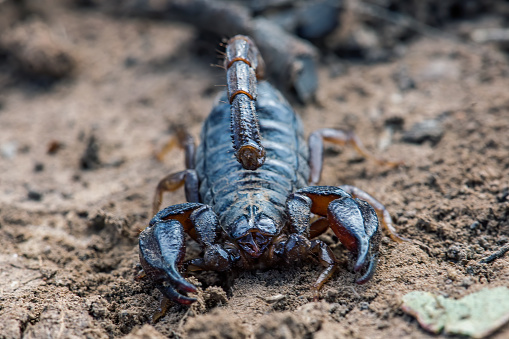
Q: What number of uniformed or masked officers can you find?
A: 0